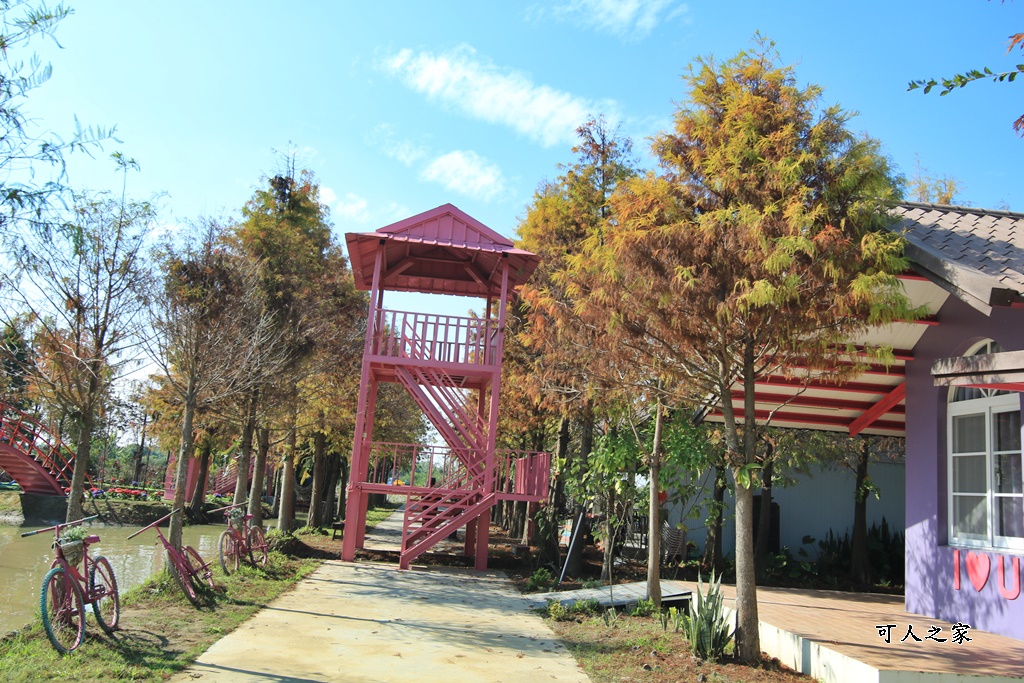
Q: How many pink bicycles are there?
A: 3